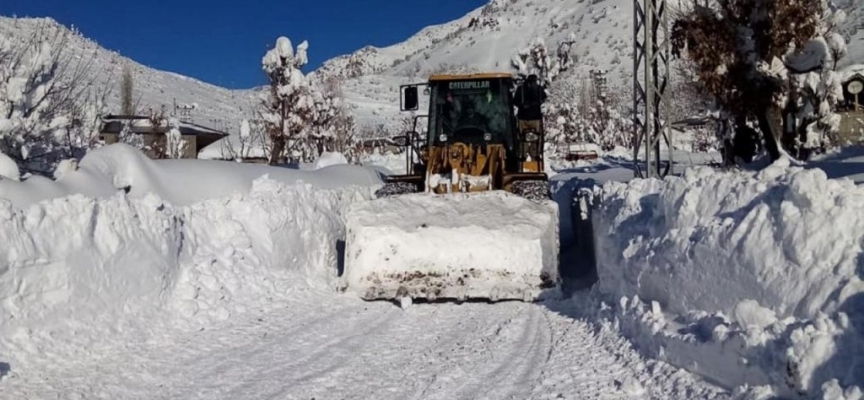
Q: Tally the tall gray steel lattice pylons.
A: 1